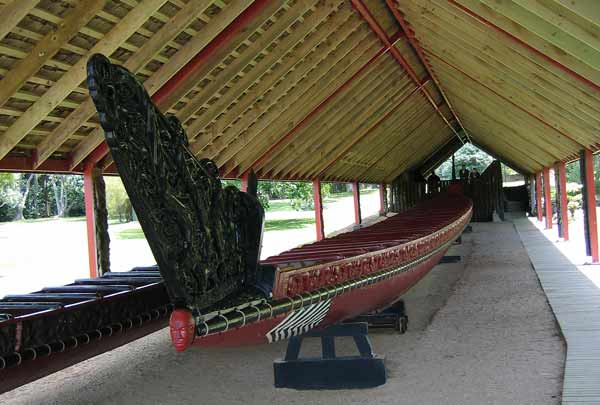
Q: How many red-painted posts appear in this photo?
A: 9